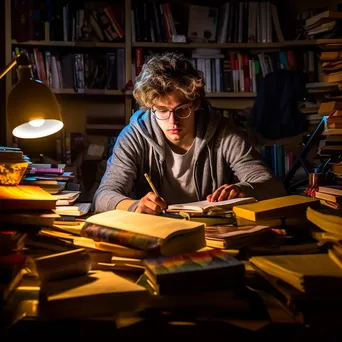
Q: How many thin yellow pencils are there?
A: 1